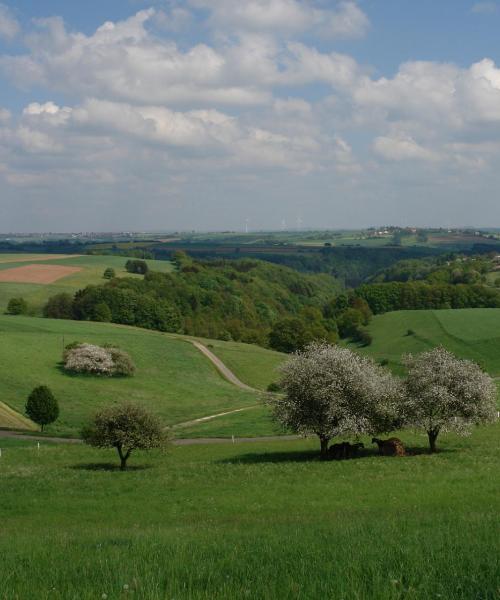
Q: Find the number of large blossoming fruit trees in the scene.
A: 2